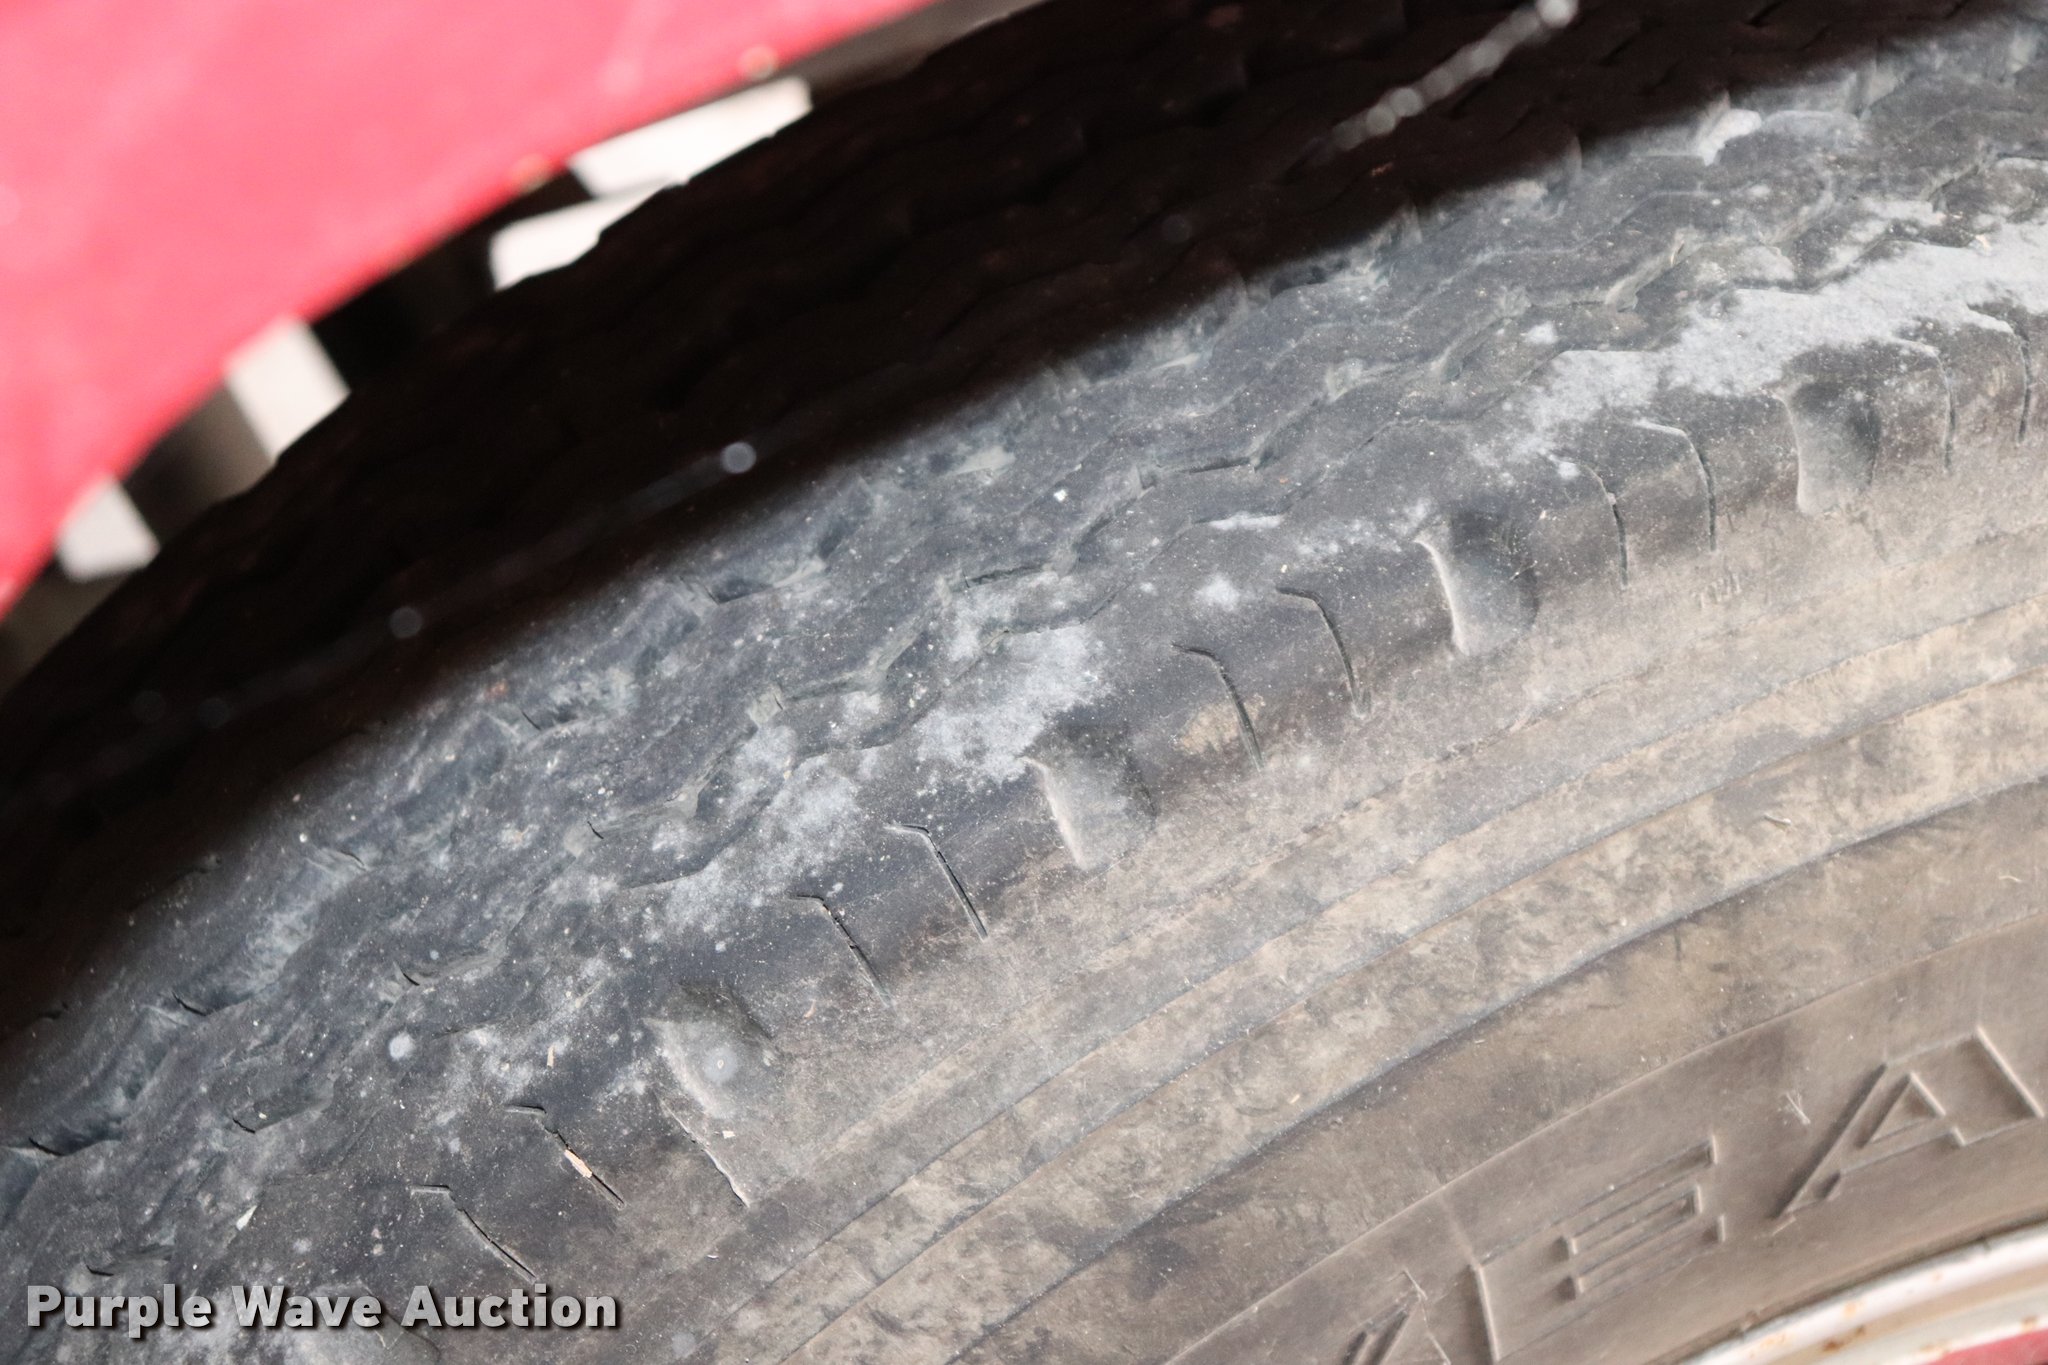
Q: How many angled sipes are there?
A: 10